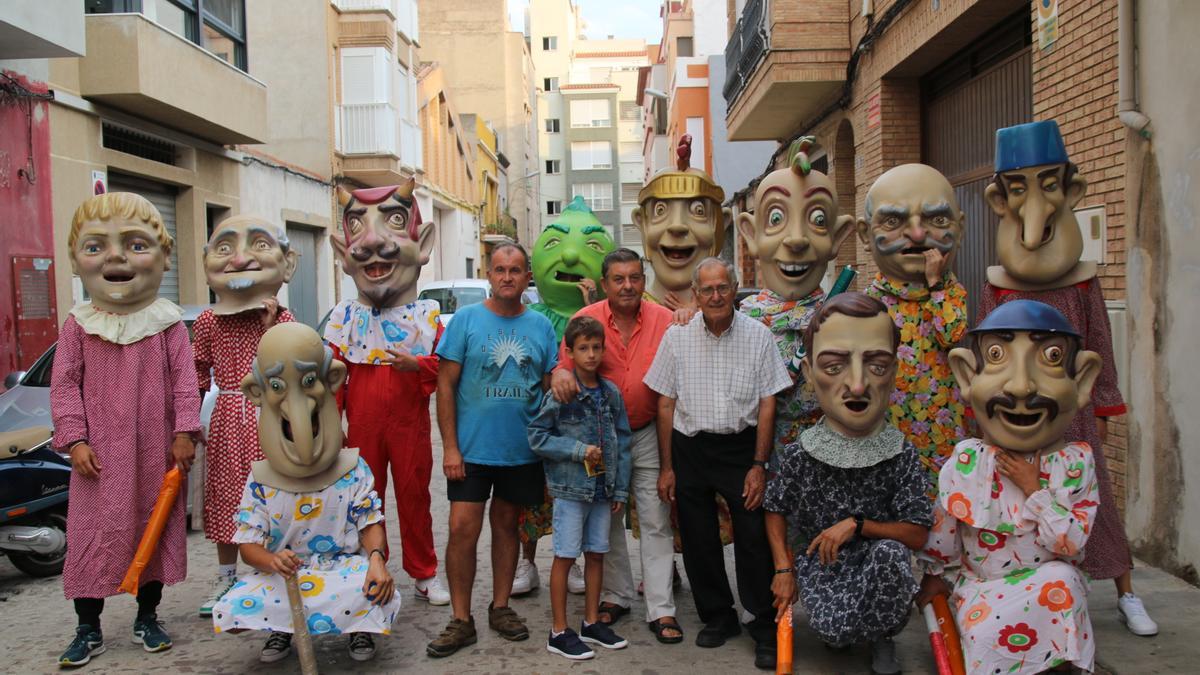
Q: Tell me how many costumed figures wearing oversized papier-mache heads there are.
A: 11